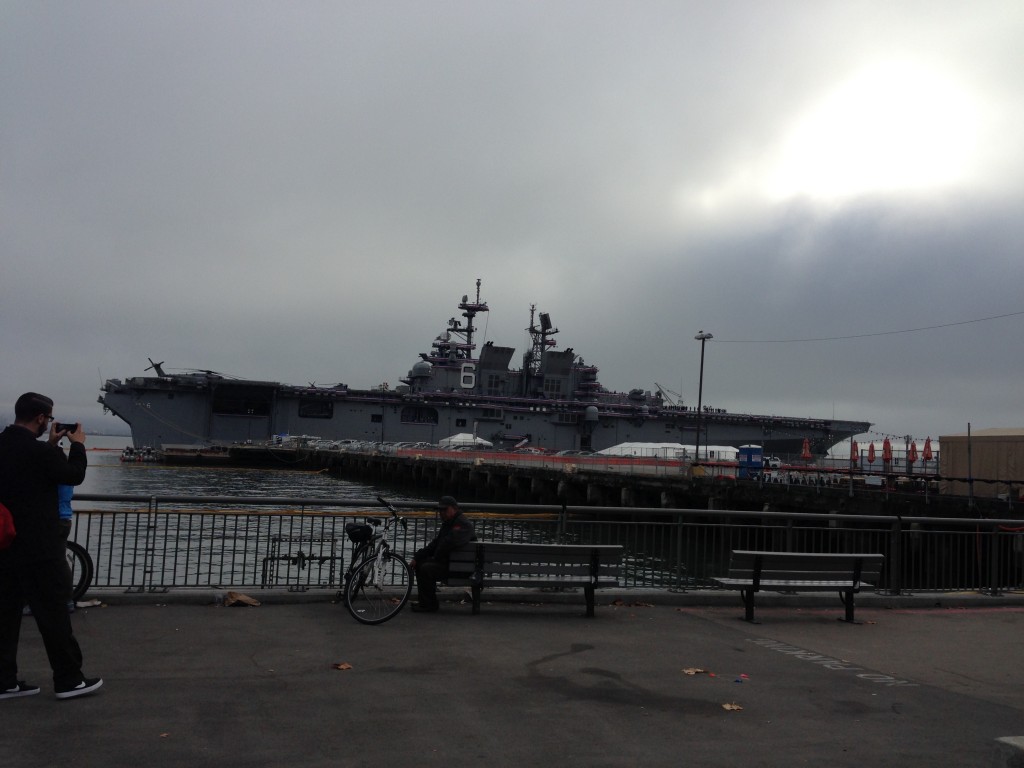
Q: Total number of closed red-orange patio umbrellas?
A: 6